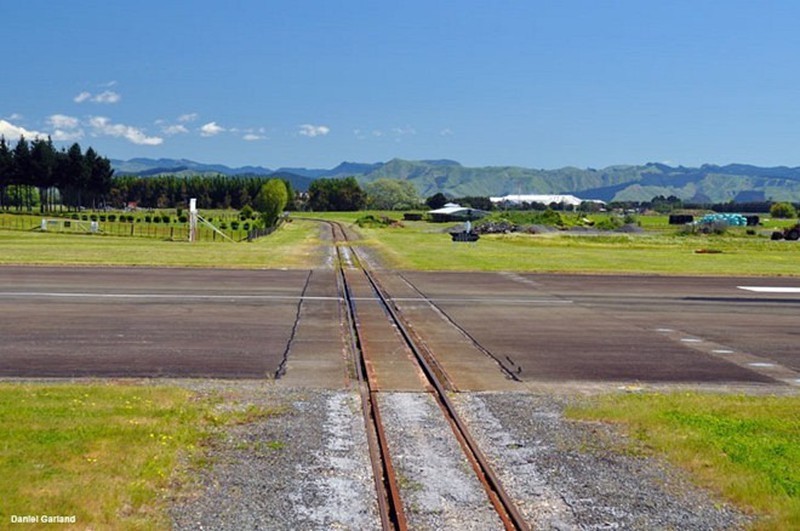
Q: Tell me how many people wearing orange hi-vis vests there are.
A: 0